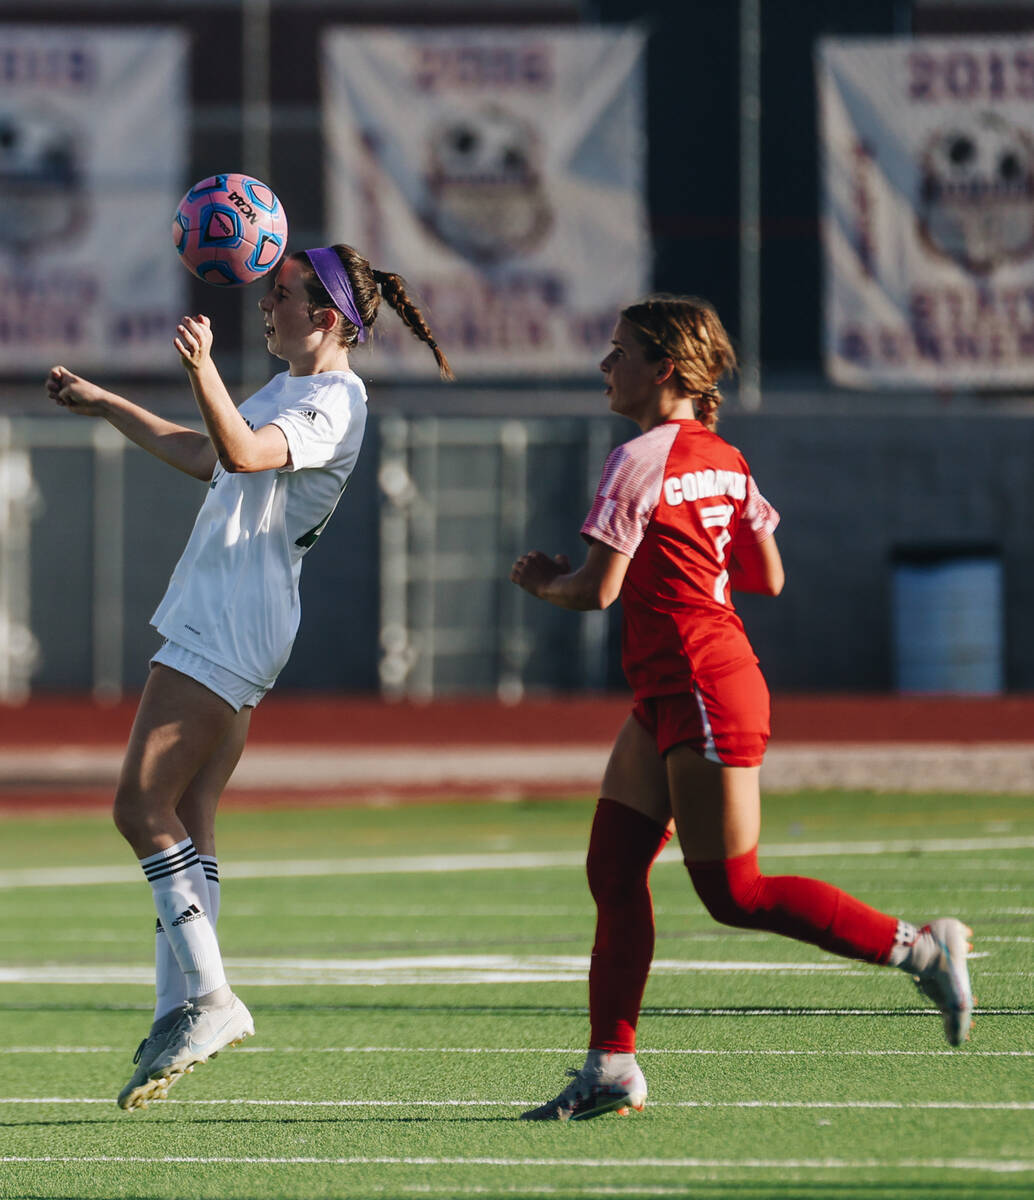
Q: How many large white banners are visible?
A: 3